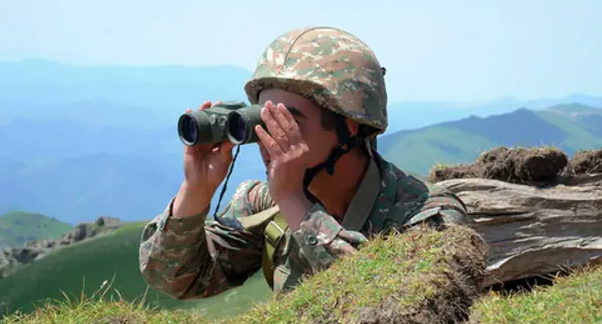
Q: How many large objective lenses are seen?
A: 2